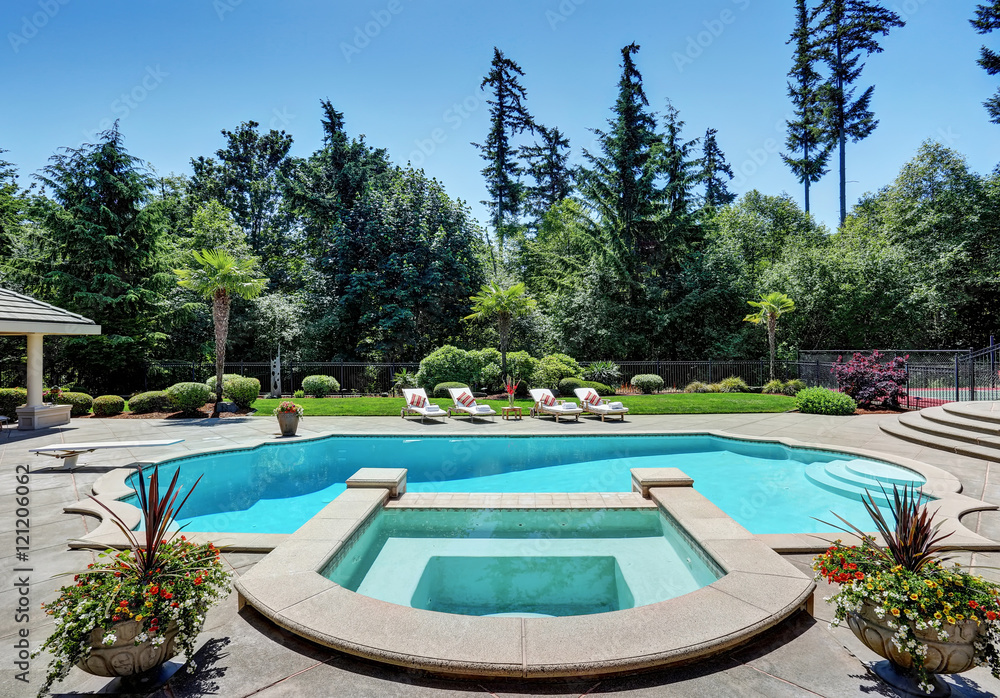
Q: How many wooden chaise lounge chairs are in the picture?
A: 4